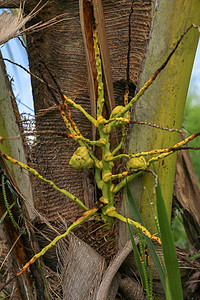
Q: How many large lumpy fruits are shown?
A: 3